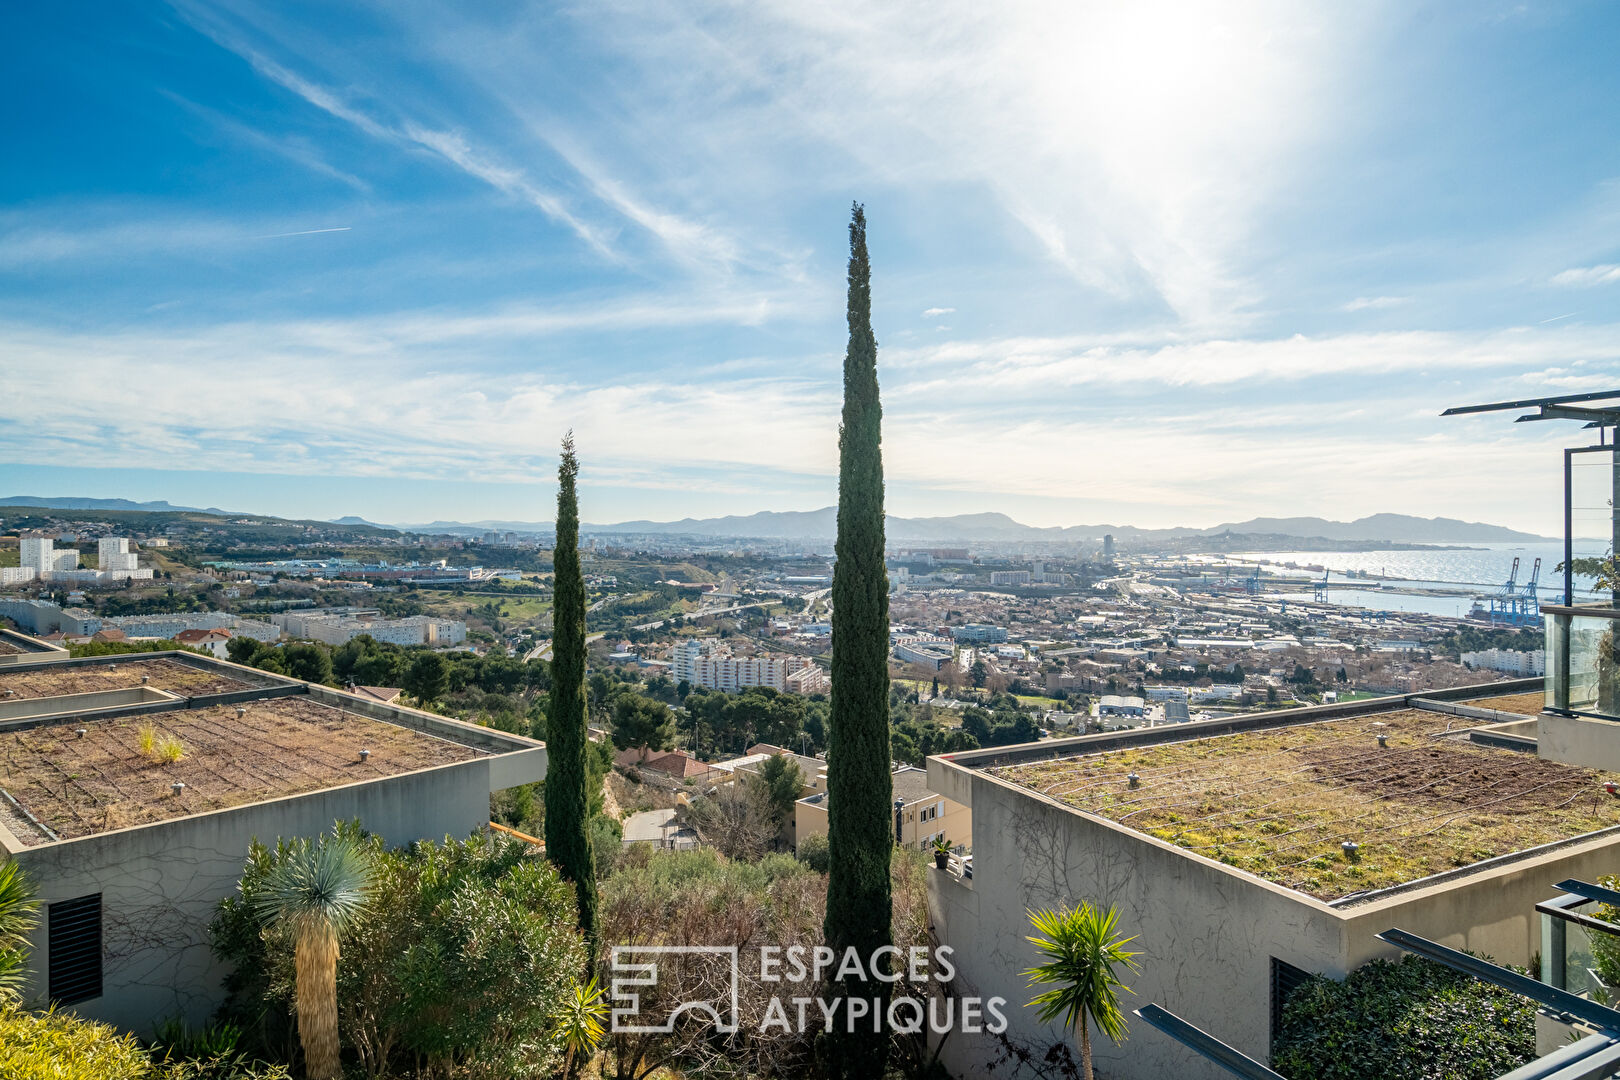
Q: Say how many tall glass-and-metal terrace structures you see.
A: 1